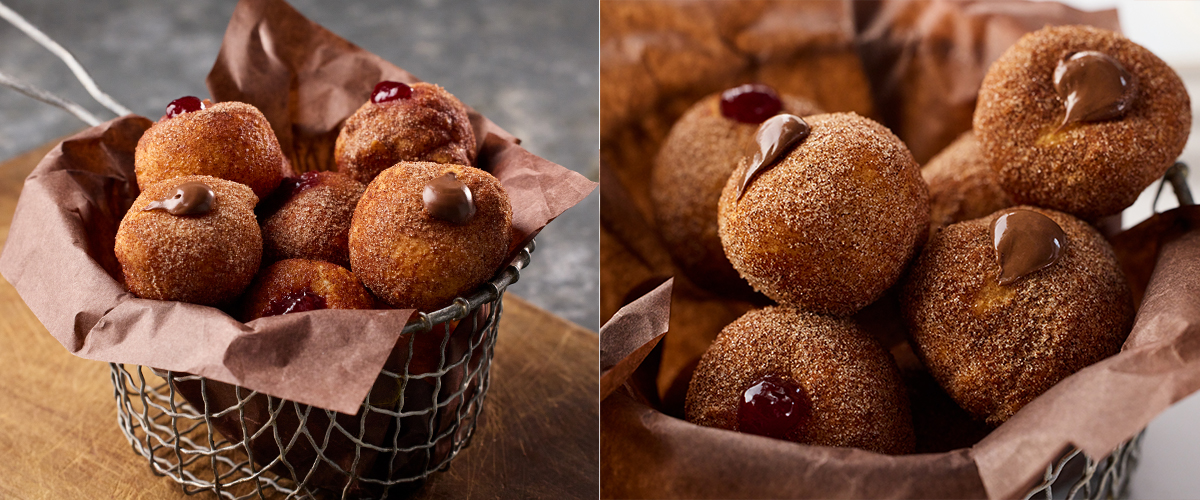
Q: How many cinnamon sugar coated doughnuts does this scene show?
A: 12